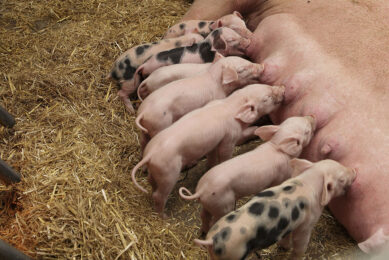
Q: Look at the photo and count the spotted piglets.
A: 4